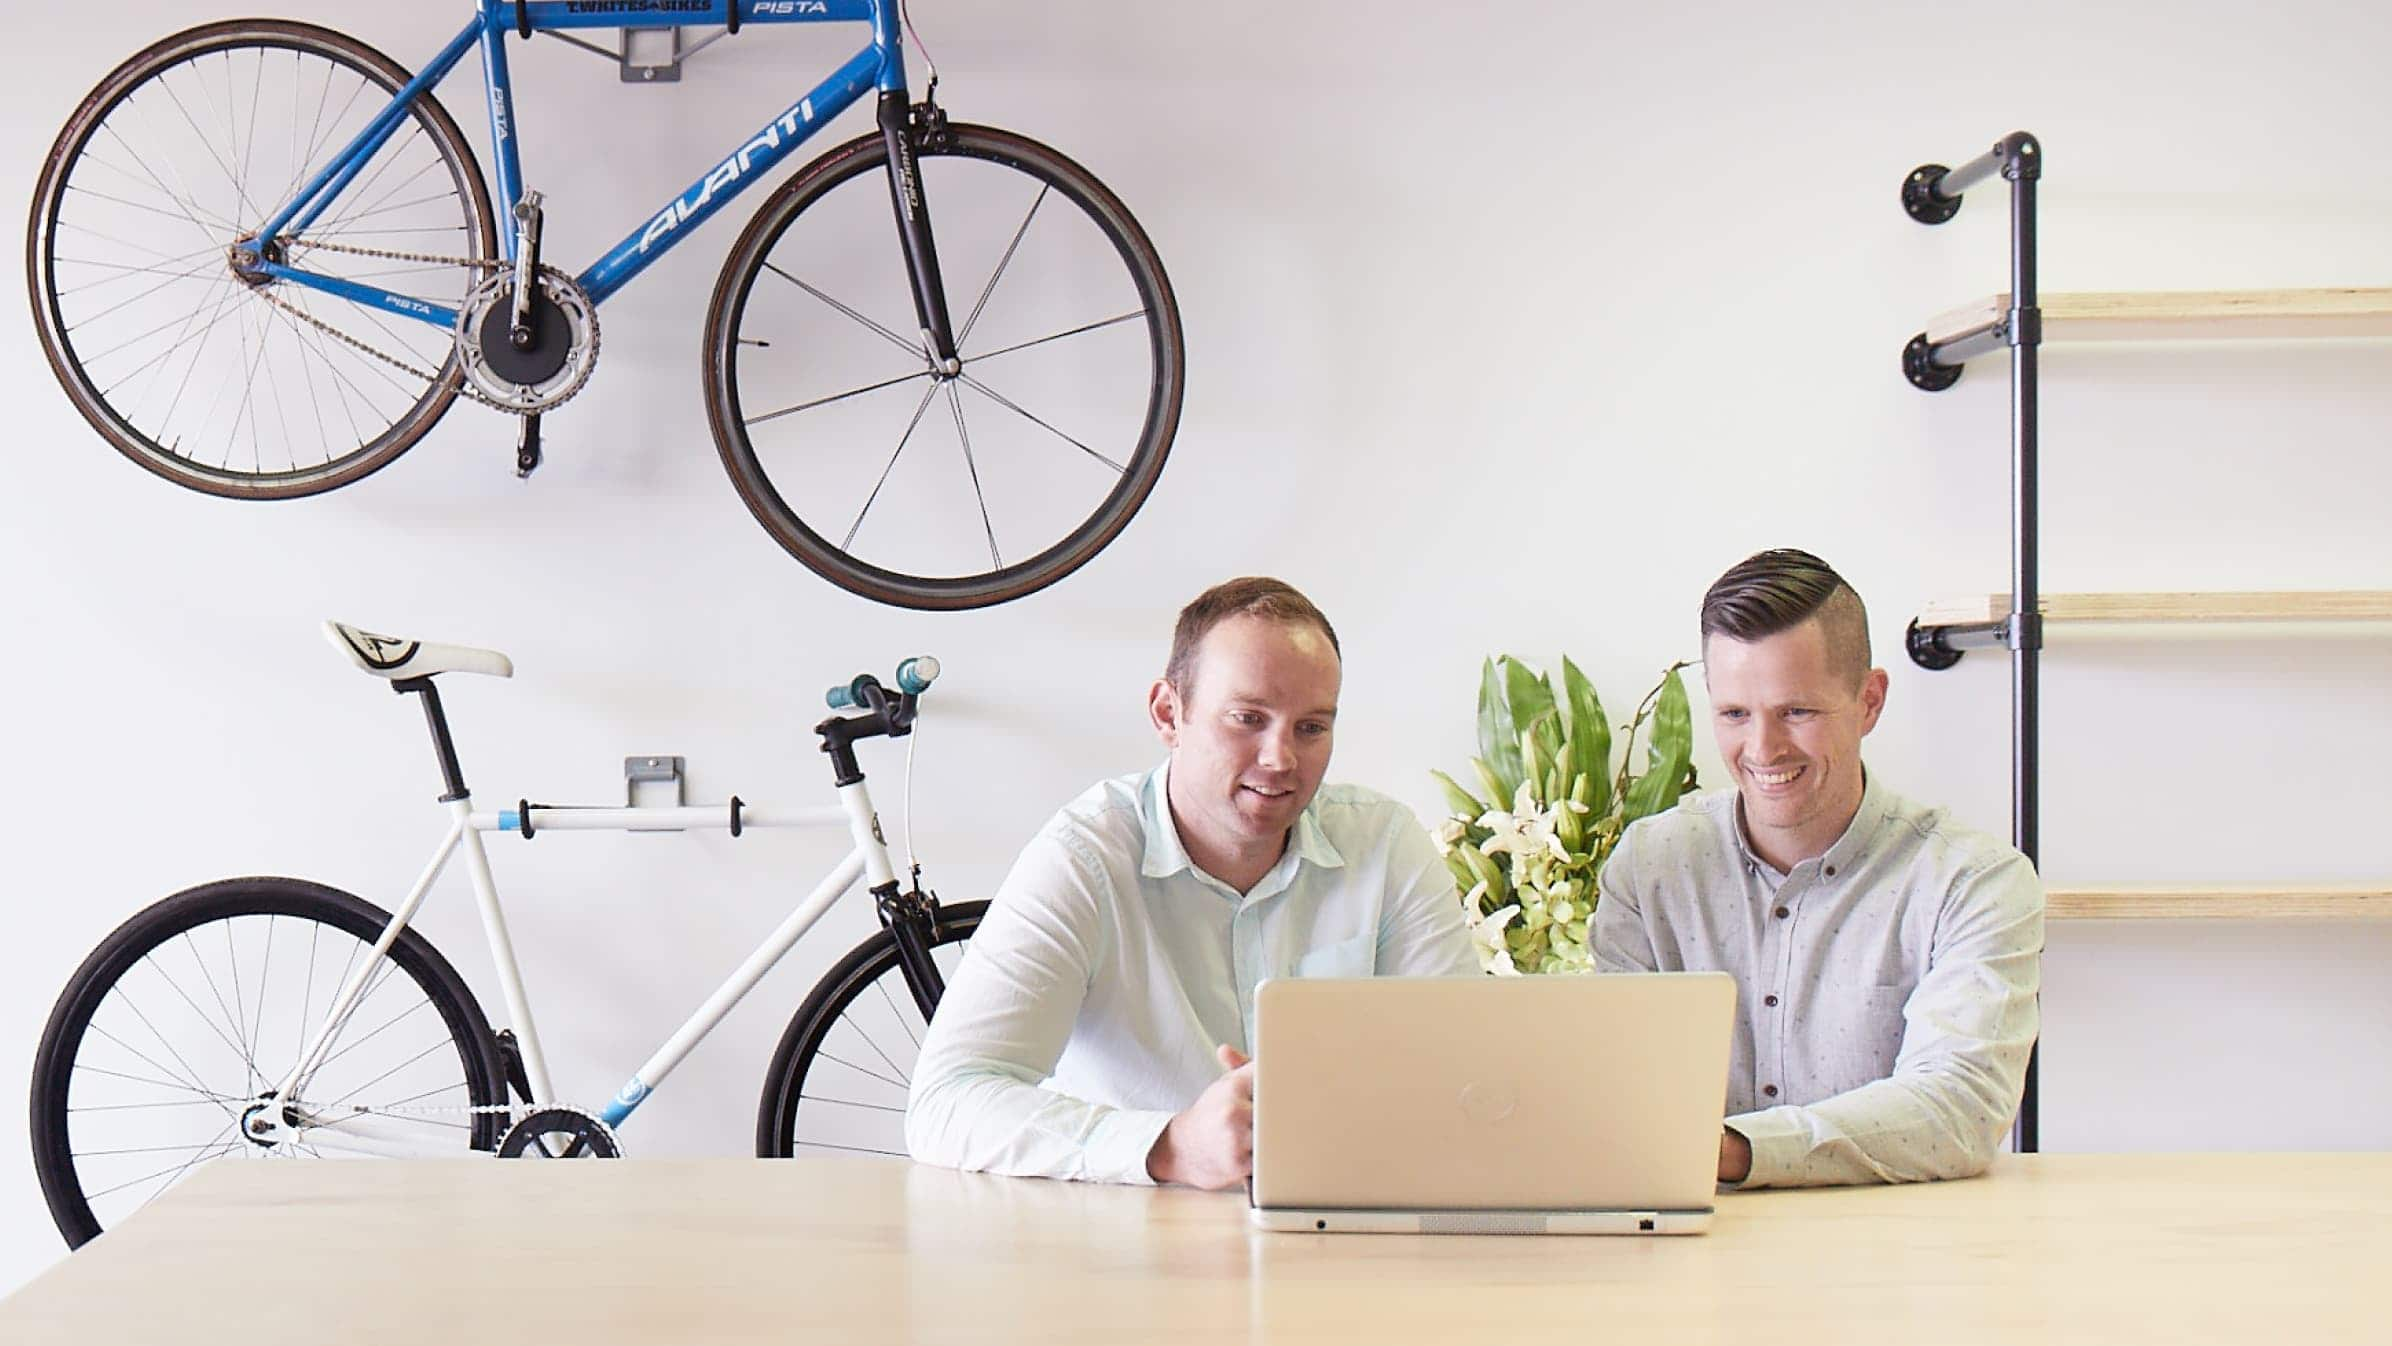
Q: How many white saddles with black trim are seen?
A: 1